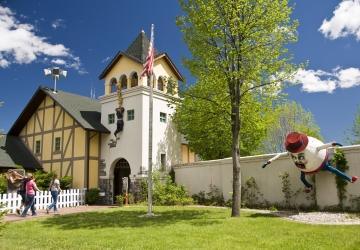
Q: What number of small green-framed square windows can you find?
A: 3